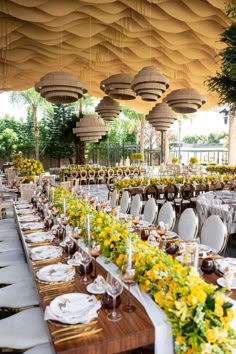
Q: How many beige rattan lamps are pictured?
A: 7